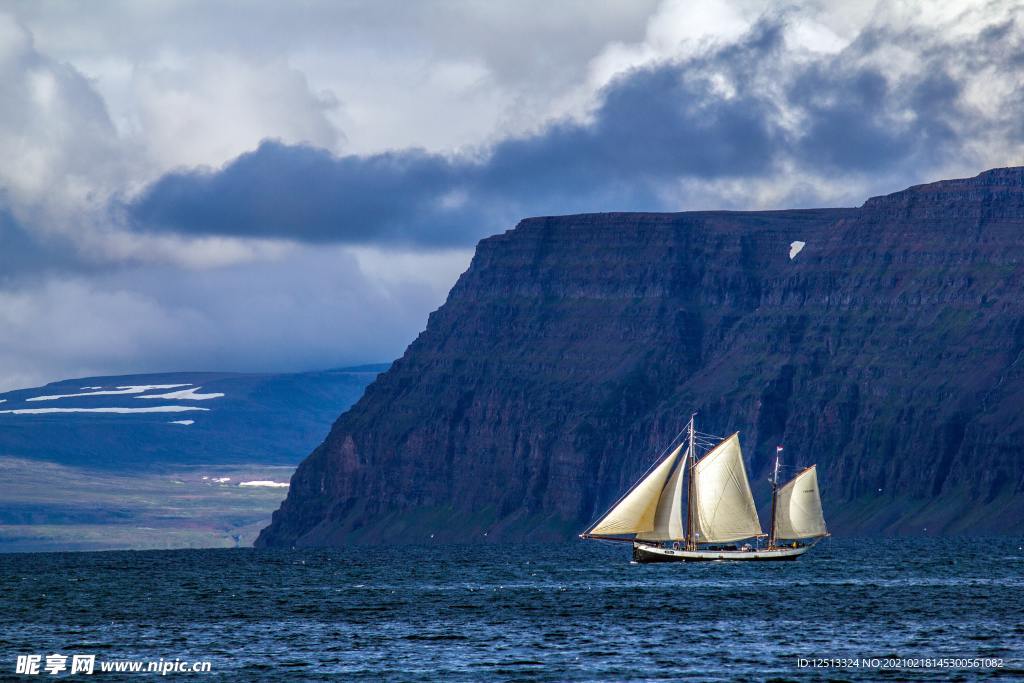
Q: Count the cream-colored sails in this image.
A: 4